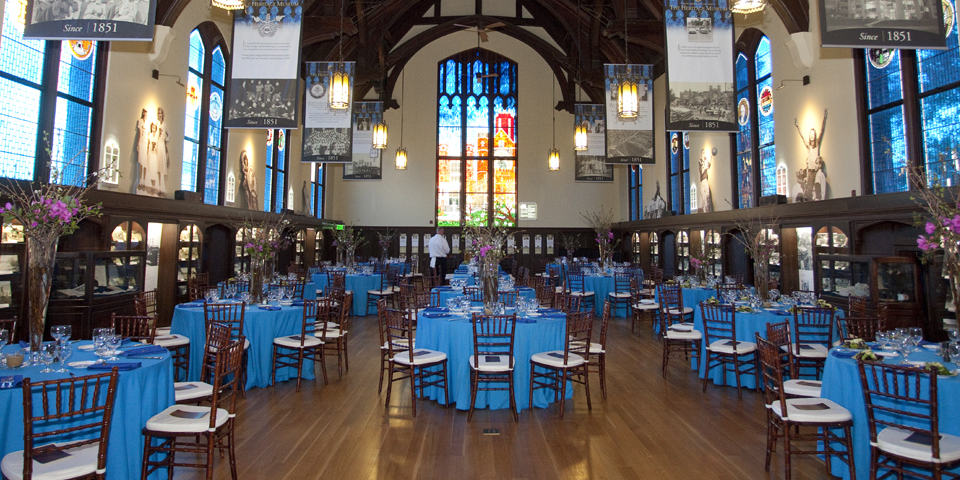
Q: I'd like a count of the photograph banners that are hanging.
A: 8